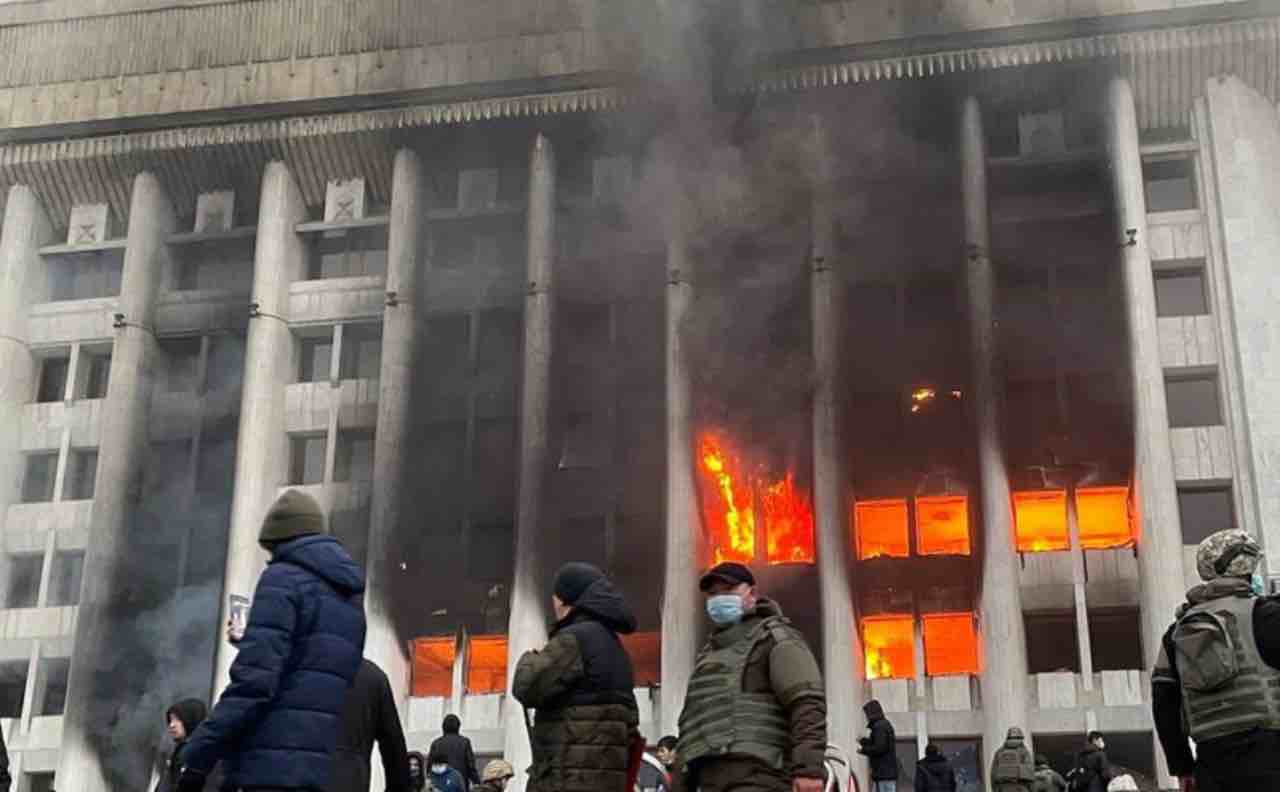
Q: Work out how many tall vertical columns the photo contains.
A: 9